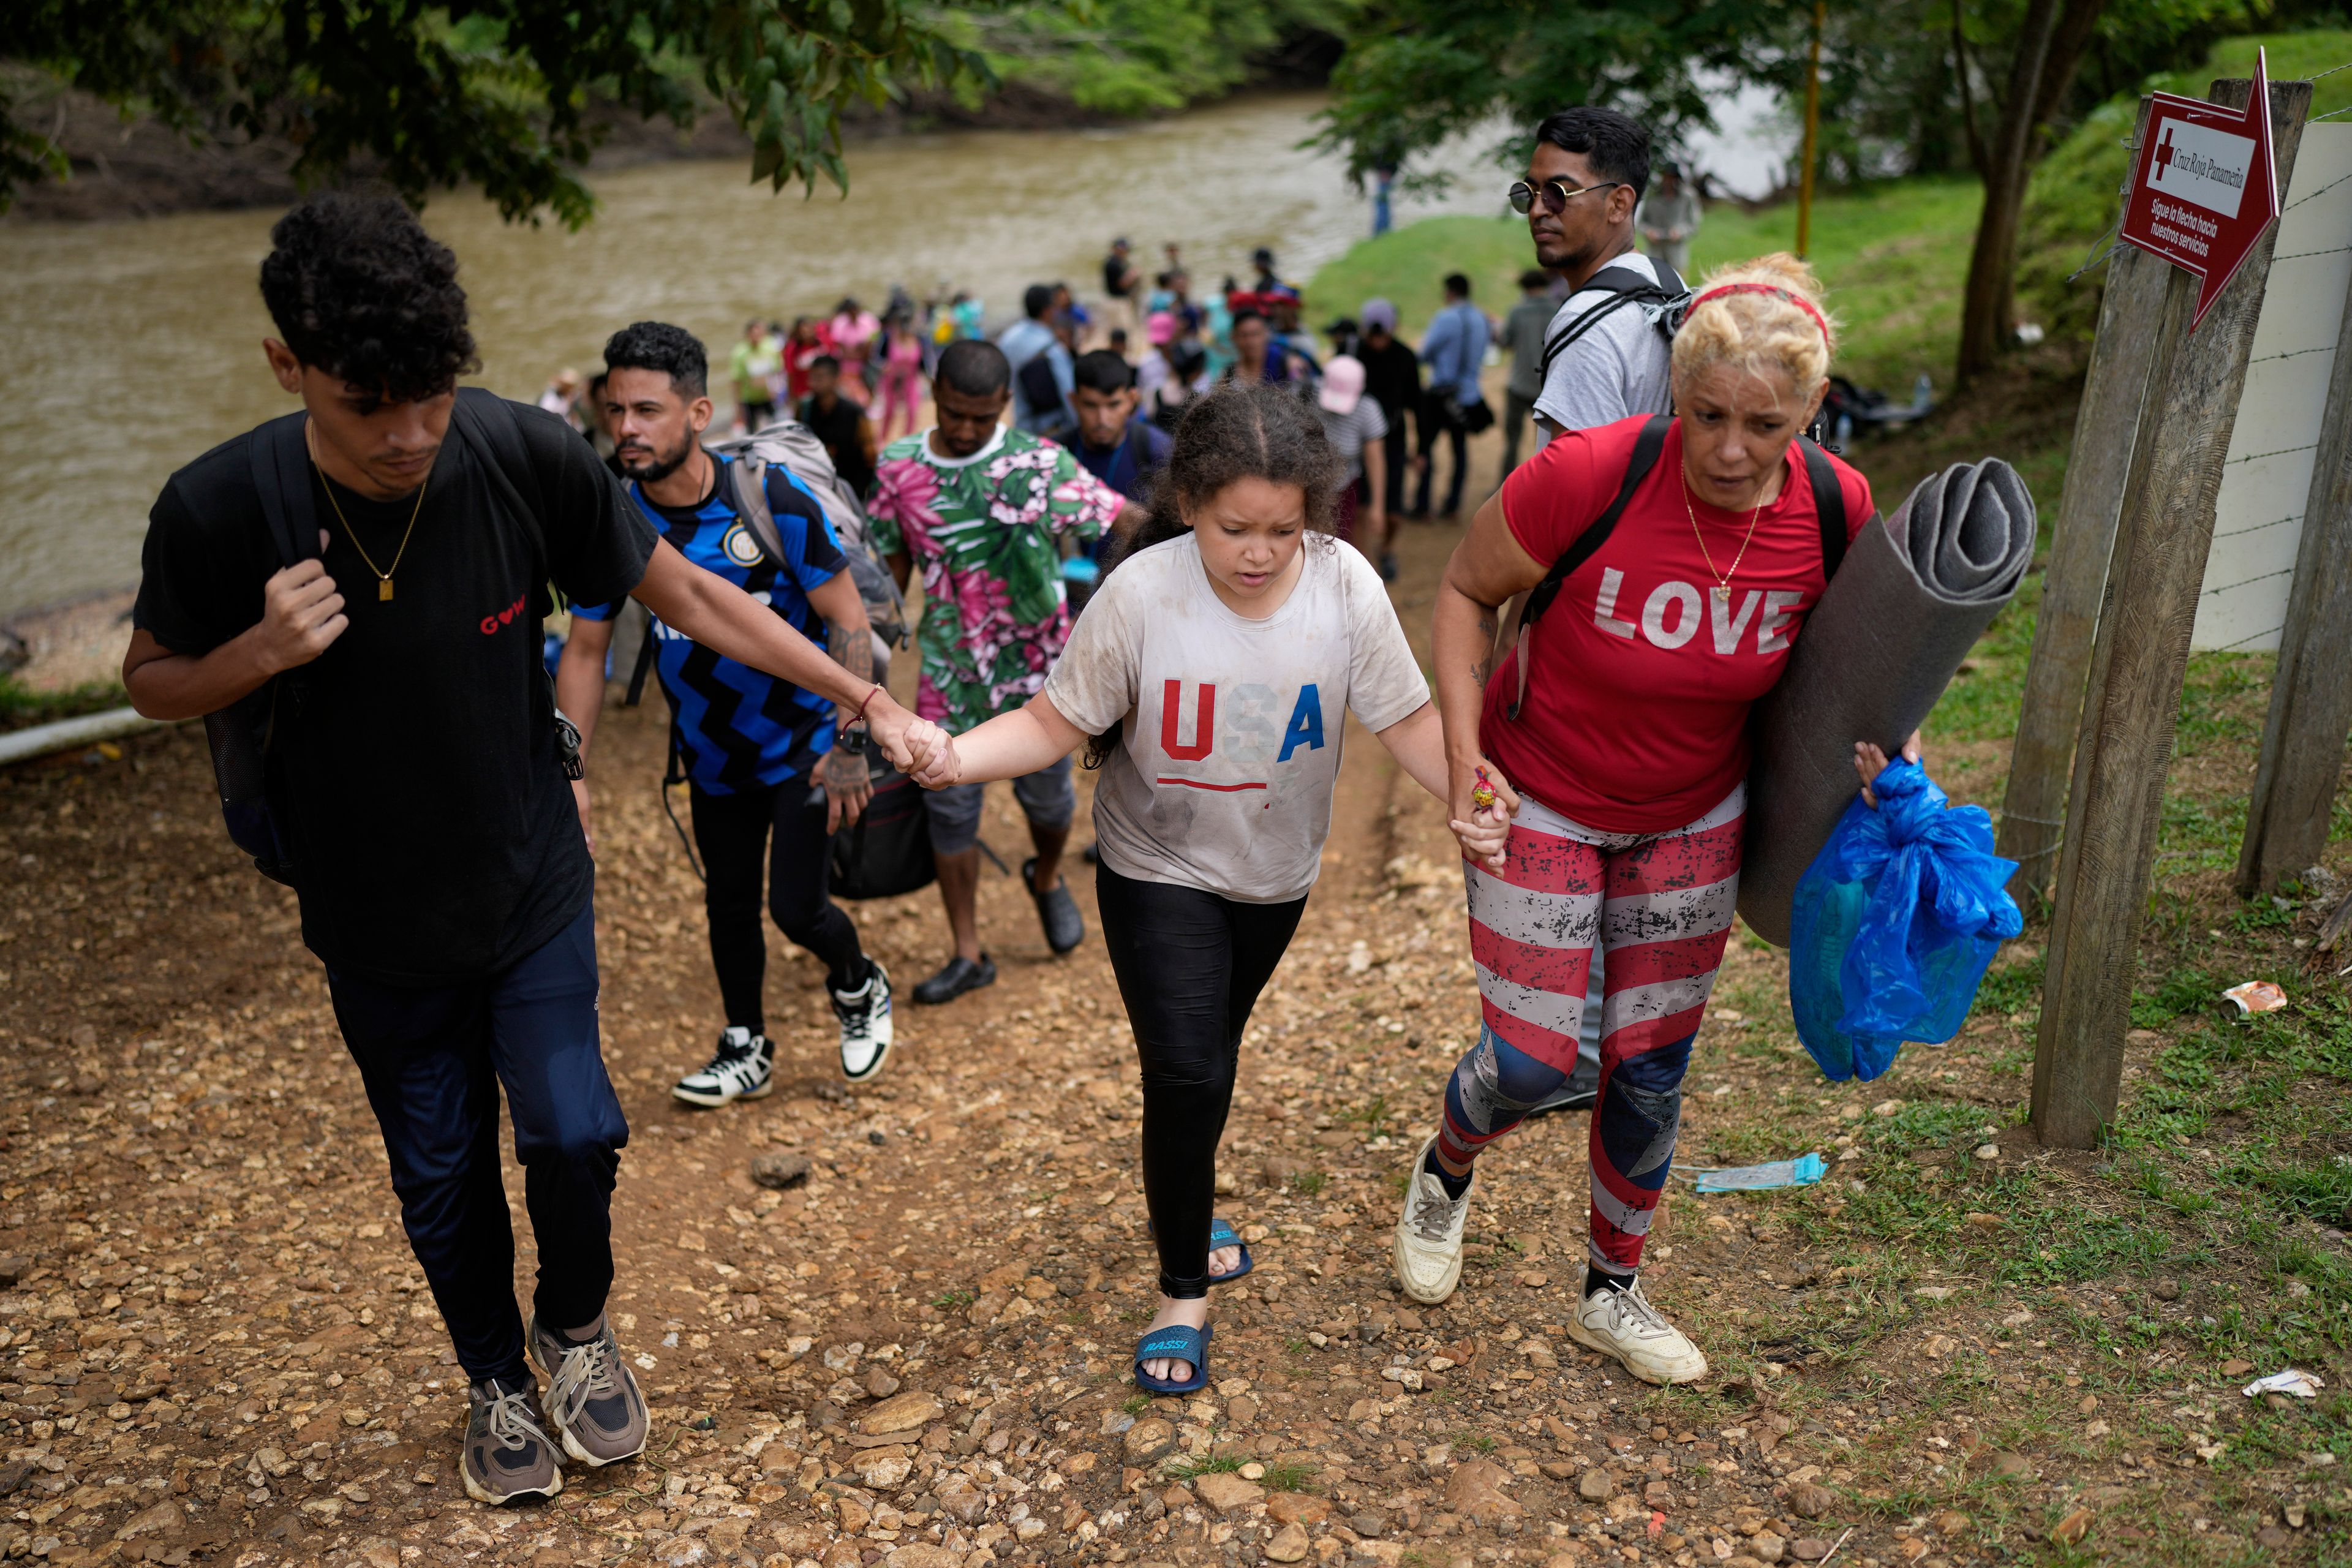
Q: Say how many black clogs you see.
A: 2